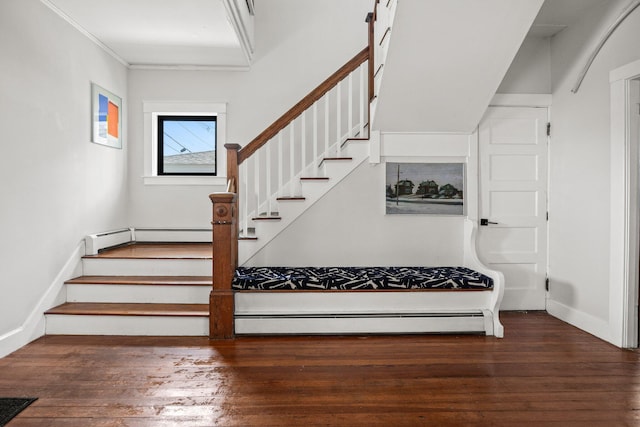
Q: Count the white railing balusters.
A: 11